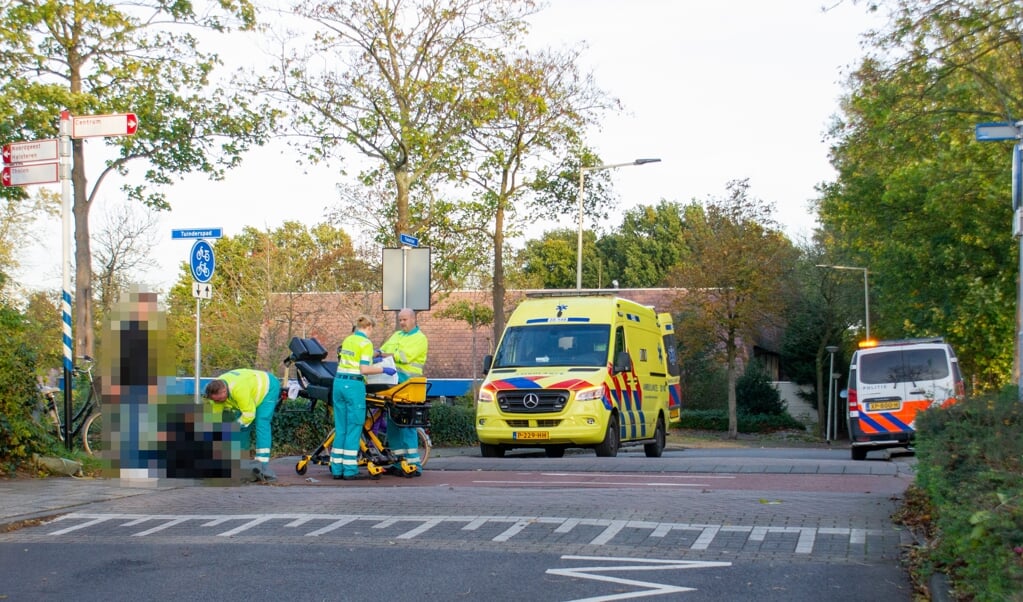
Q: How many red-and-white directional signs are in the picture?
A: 3